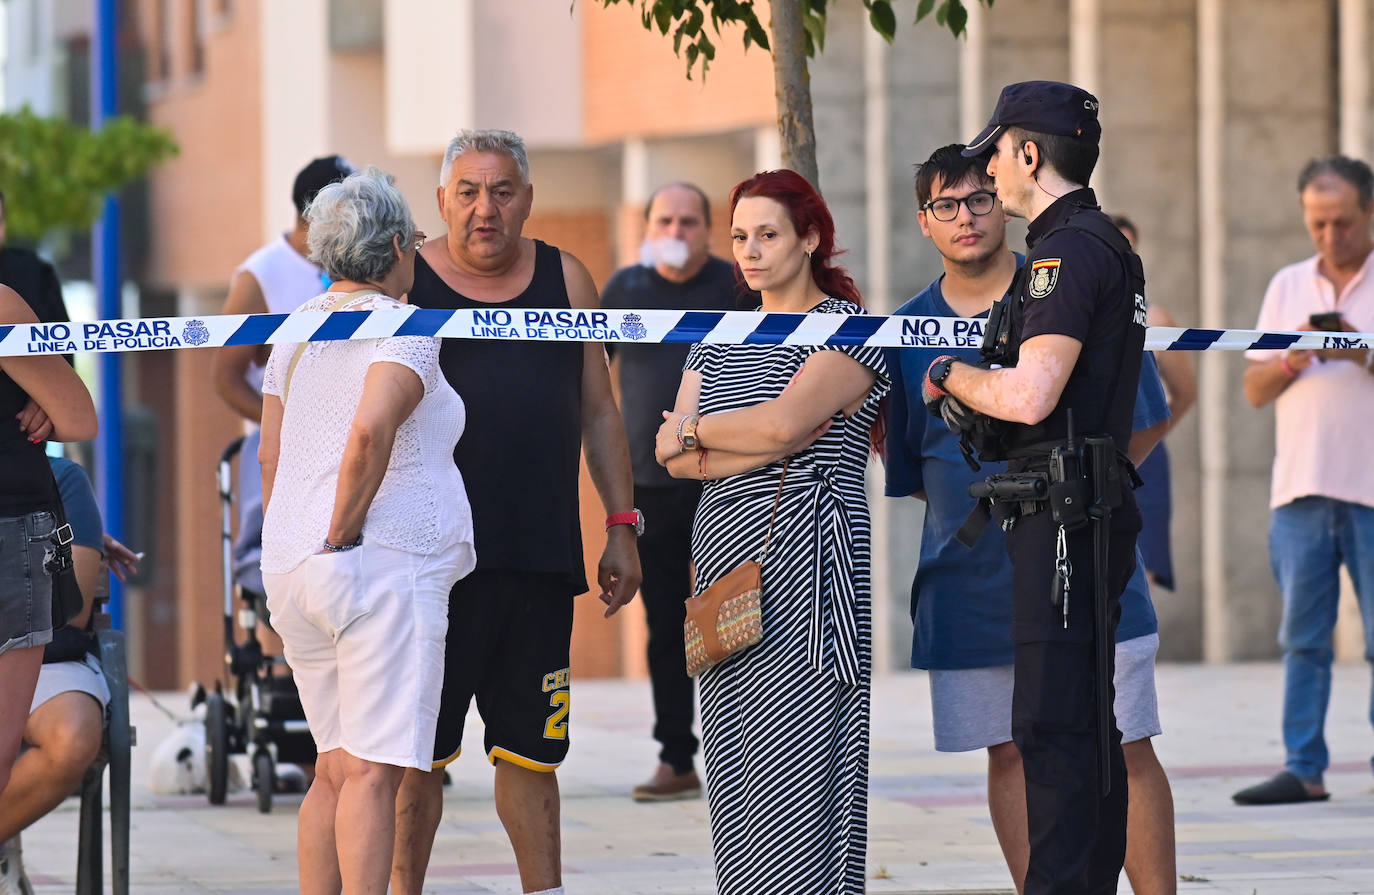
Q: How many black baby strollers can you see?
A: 1